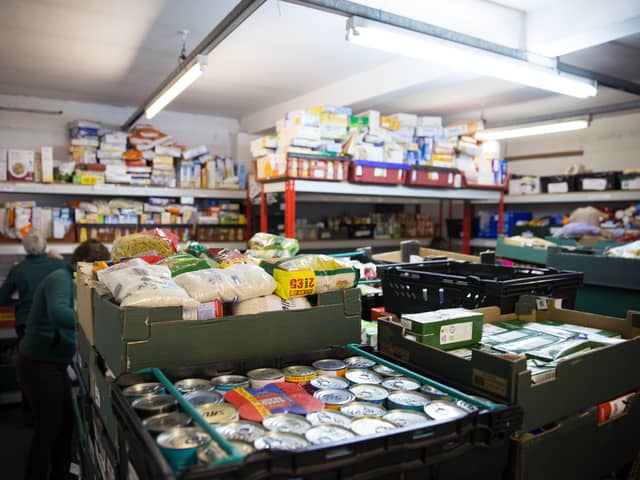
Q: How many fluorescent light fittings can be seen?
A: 3